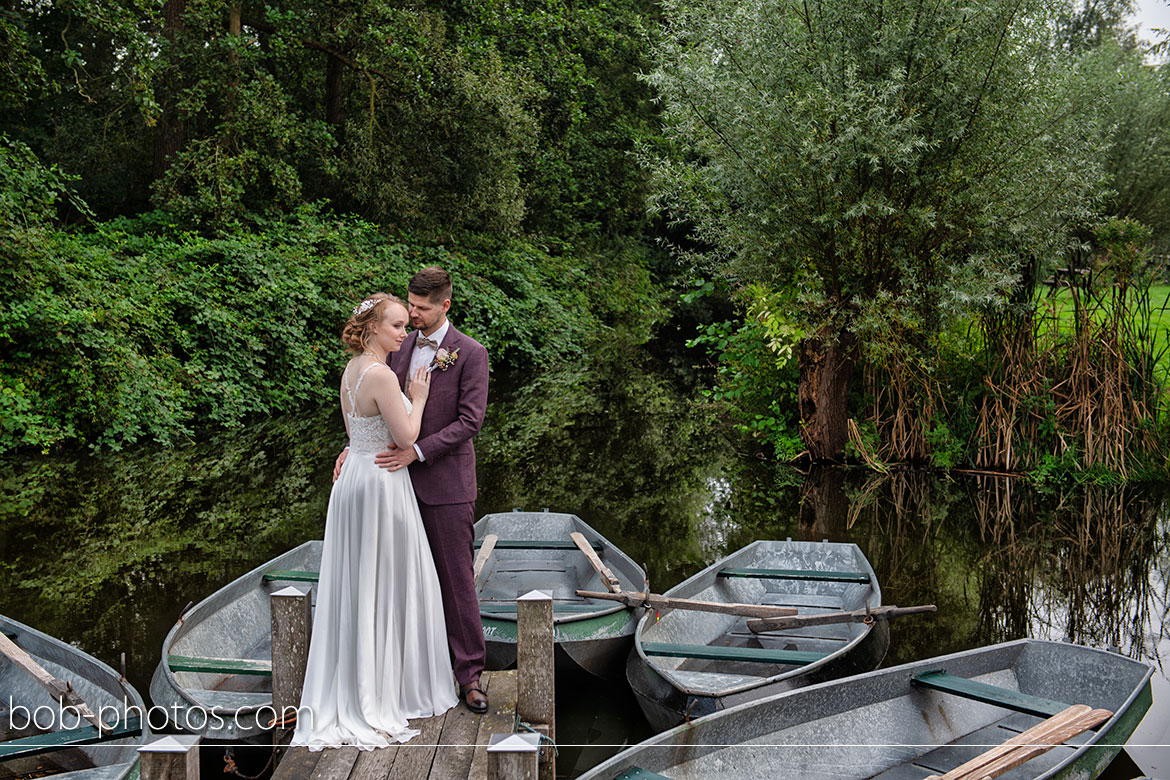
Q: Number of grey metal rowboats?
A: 5